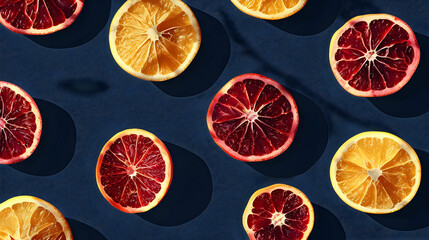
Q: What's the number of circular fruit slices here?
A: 10